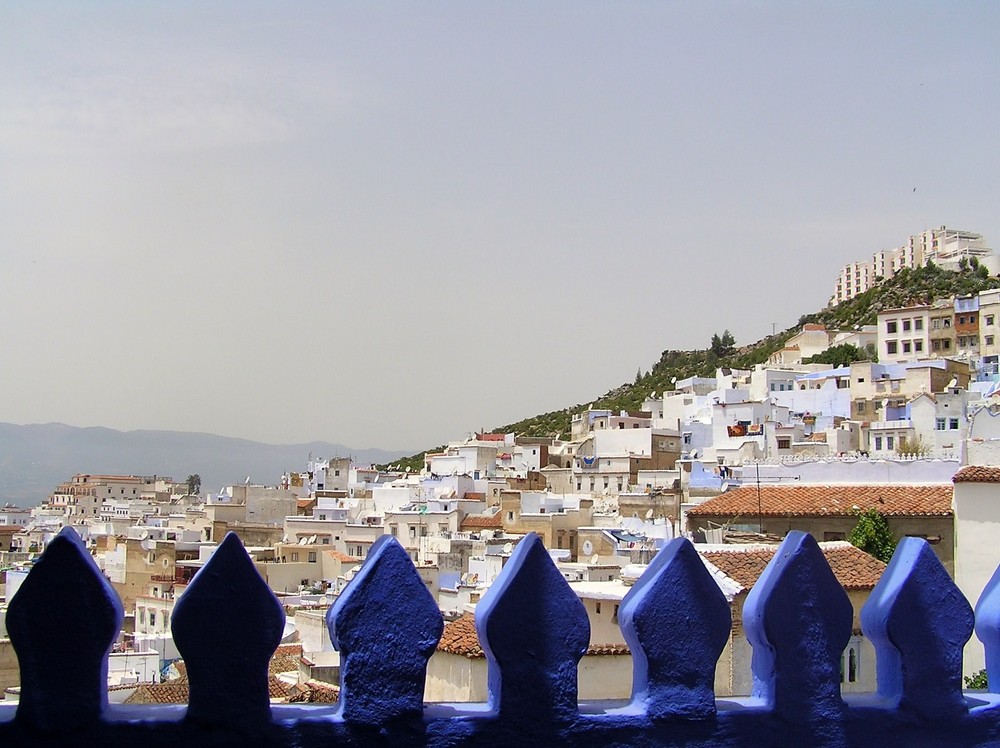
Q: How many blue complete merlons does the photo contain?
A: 7